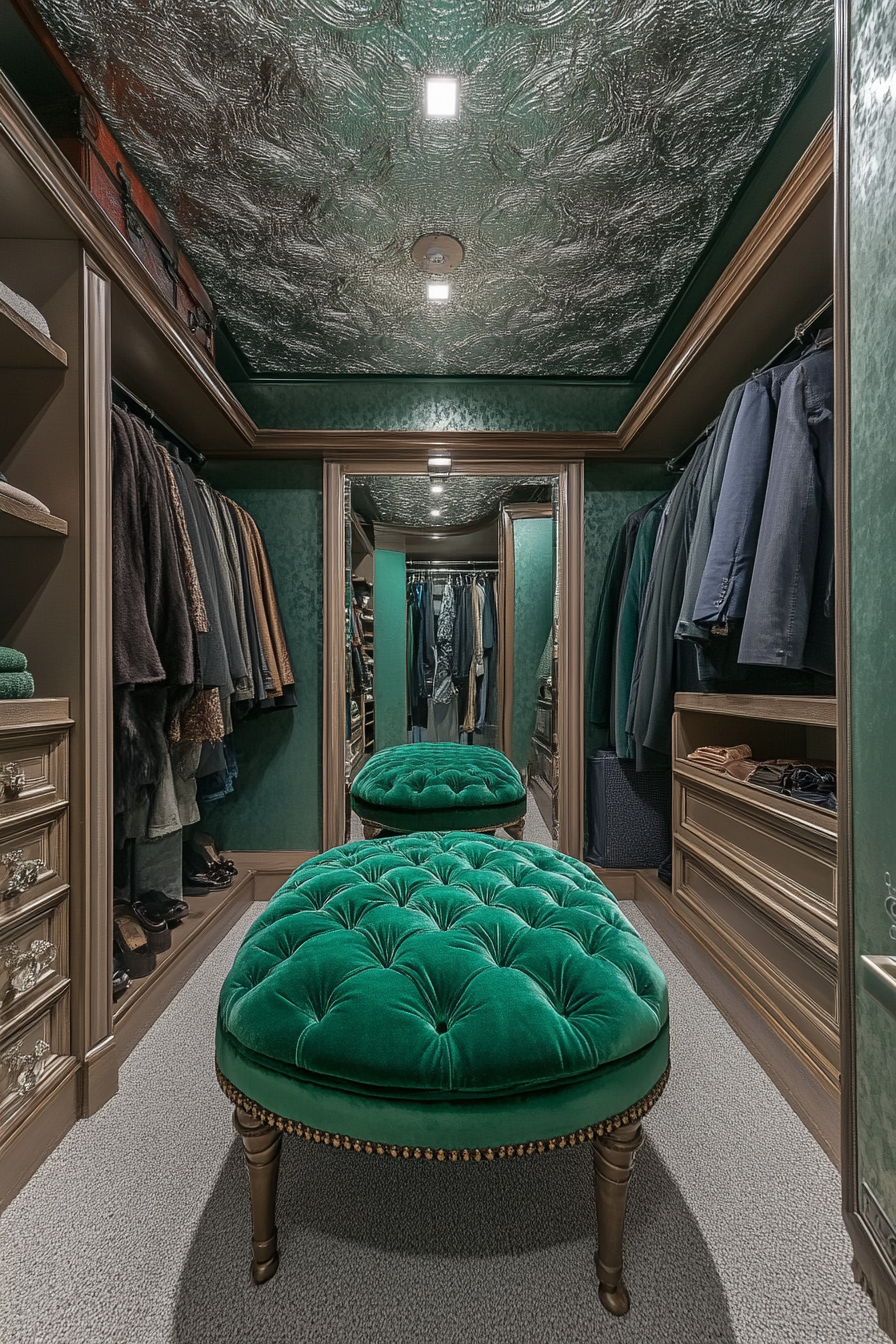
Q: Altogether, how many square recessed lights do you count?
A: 2